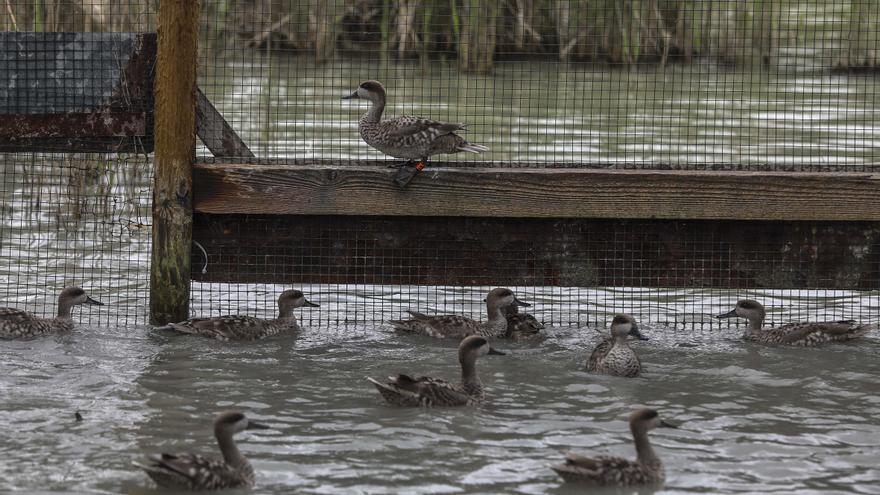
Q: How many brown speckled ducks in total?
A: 10